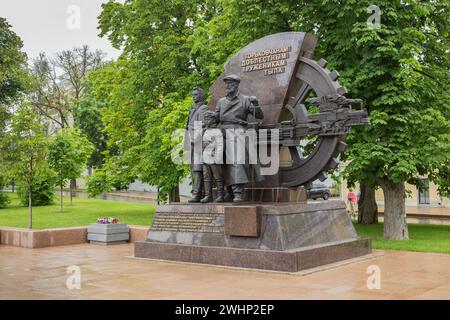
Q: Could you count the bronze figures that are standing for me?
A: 3